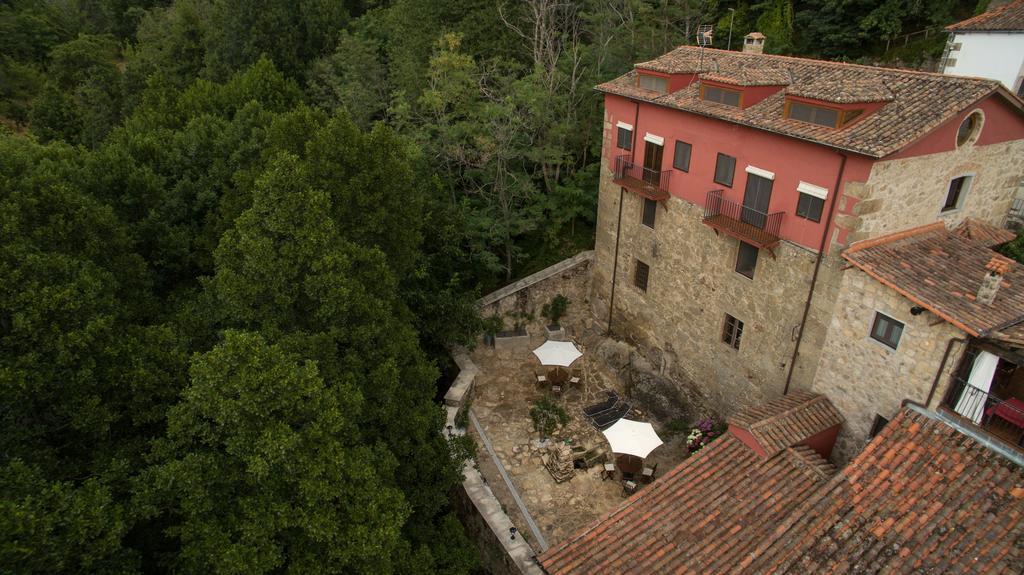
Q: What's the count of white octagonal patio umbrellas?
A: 2